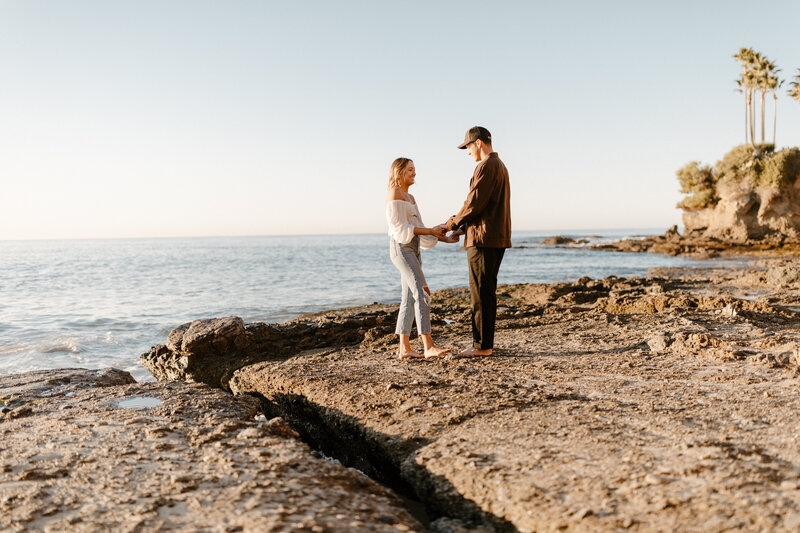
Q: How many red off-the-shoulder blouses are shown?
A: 0